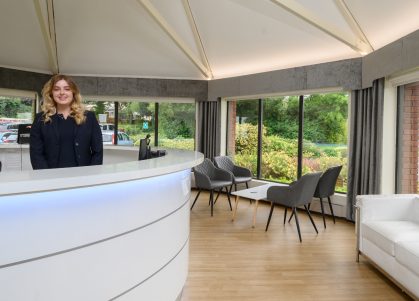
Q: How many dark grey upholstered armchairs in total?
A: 4